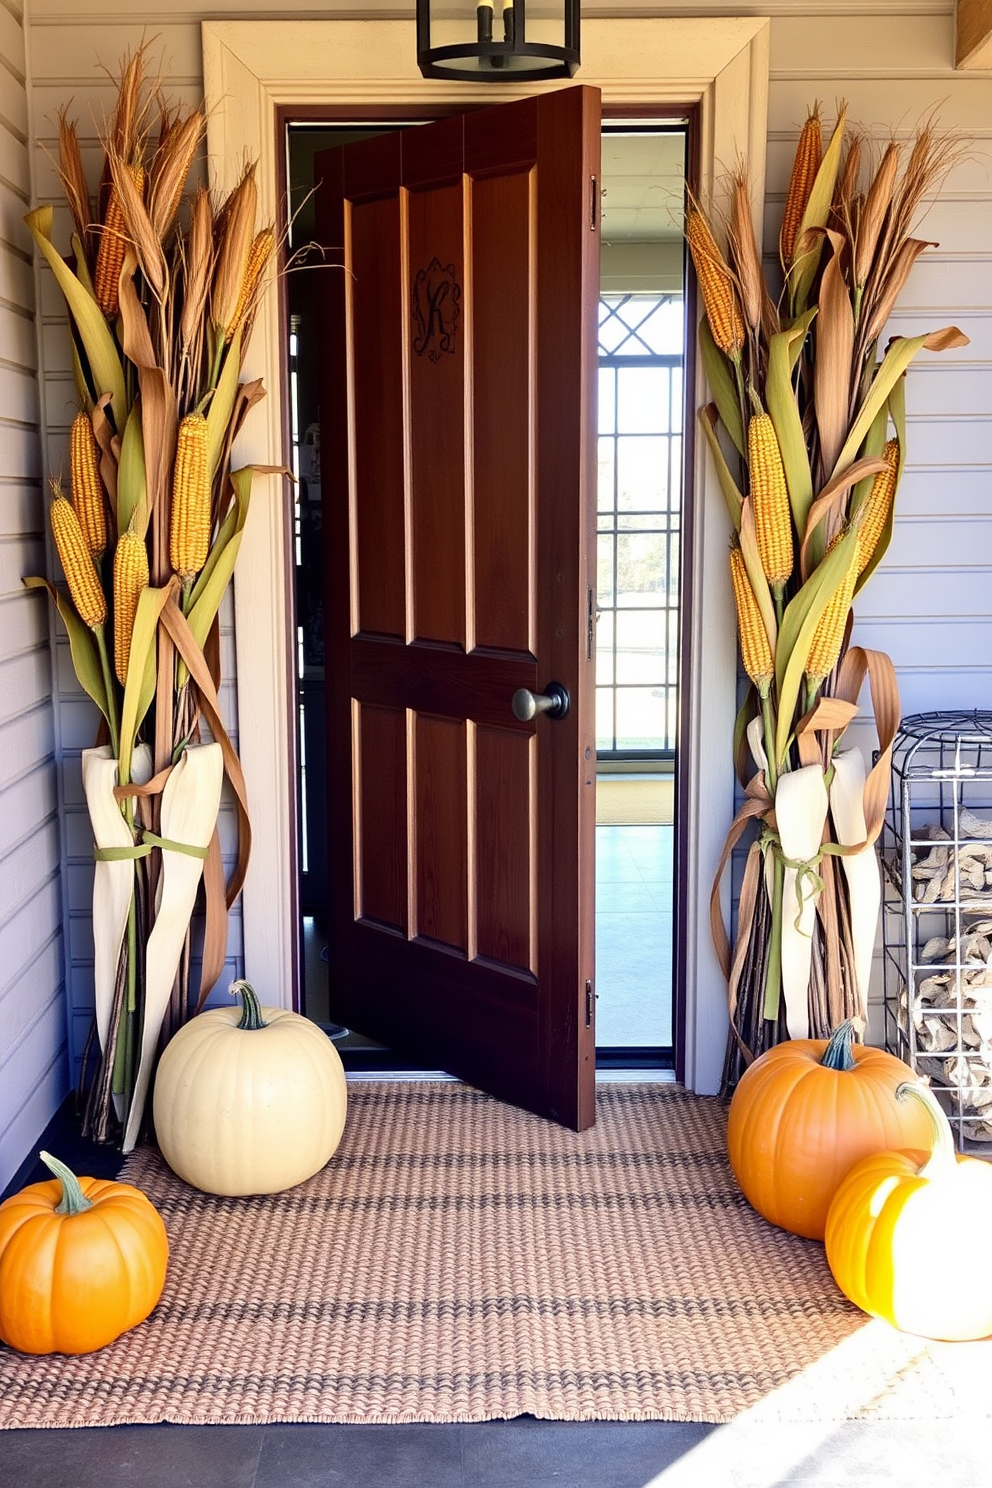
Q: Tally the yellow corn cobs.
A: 12